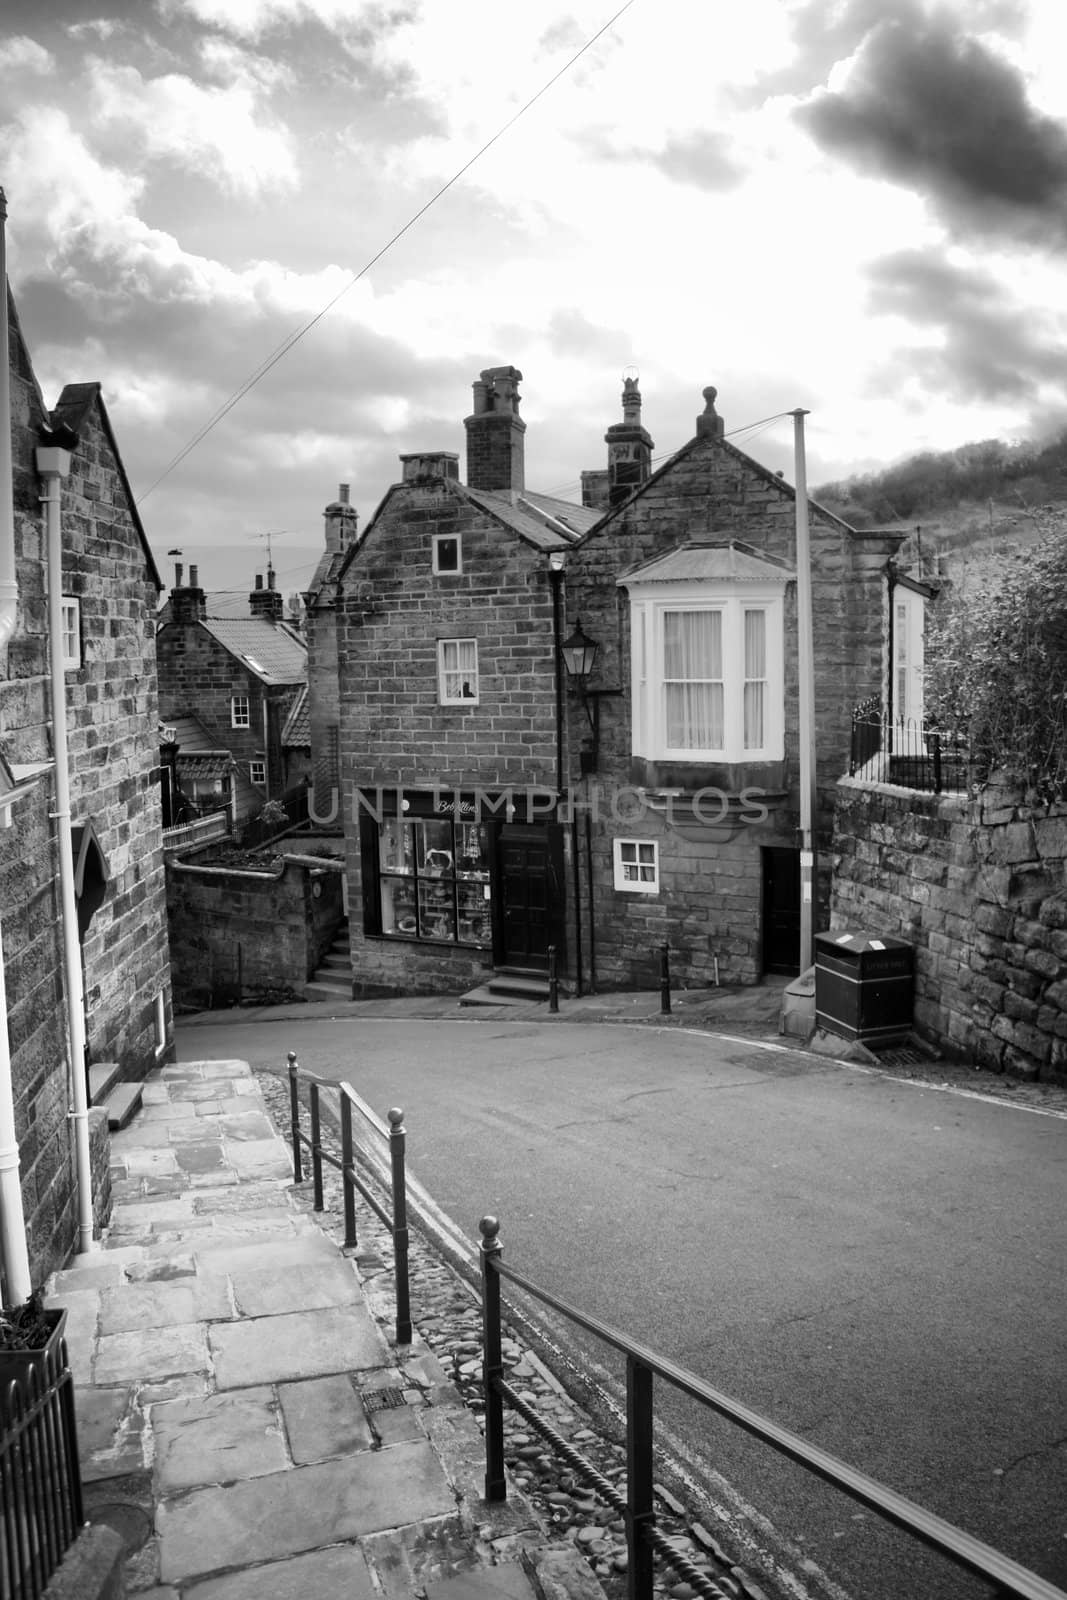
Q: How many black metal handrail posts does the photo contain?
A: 6